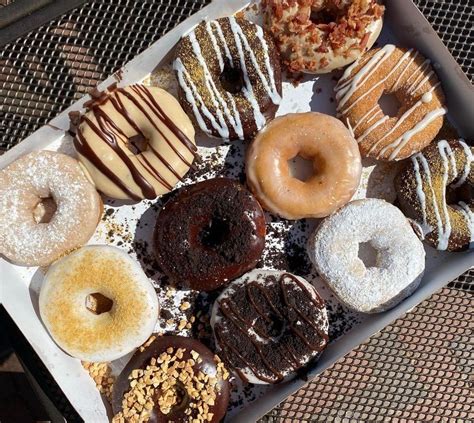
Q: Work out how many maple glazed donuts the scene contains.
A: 1